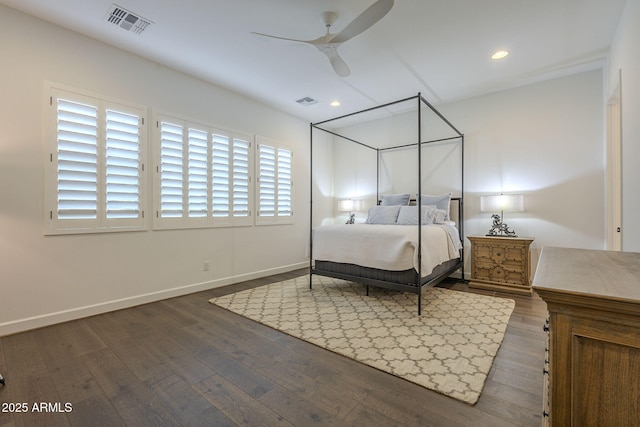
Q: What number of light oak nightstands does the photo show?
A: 1